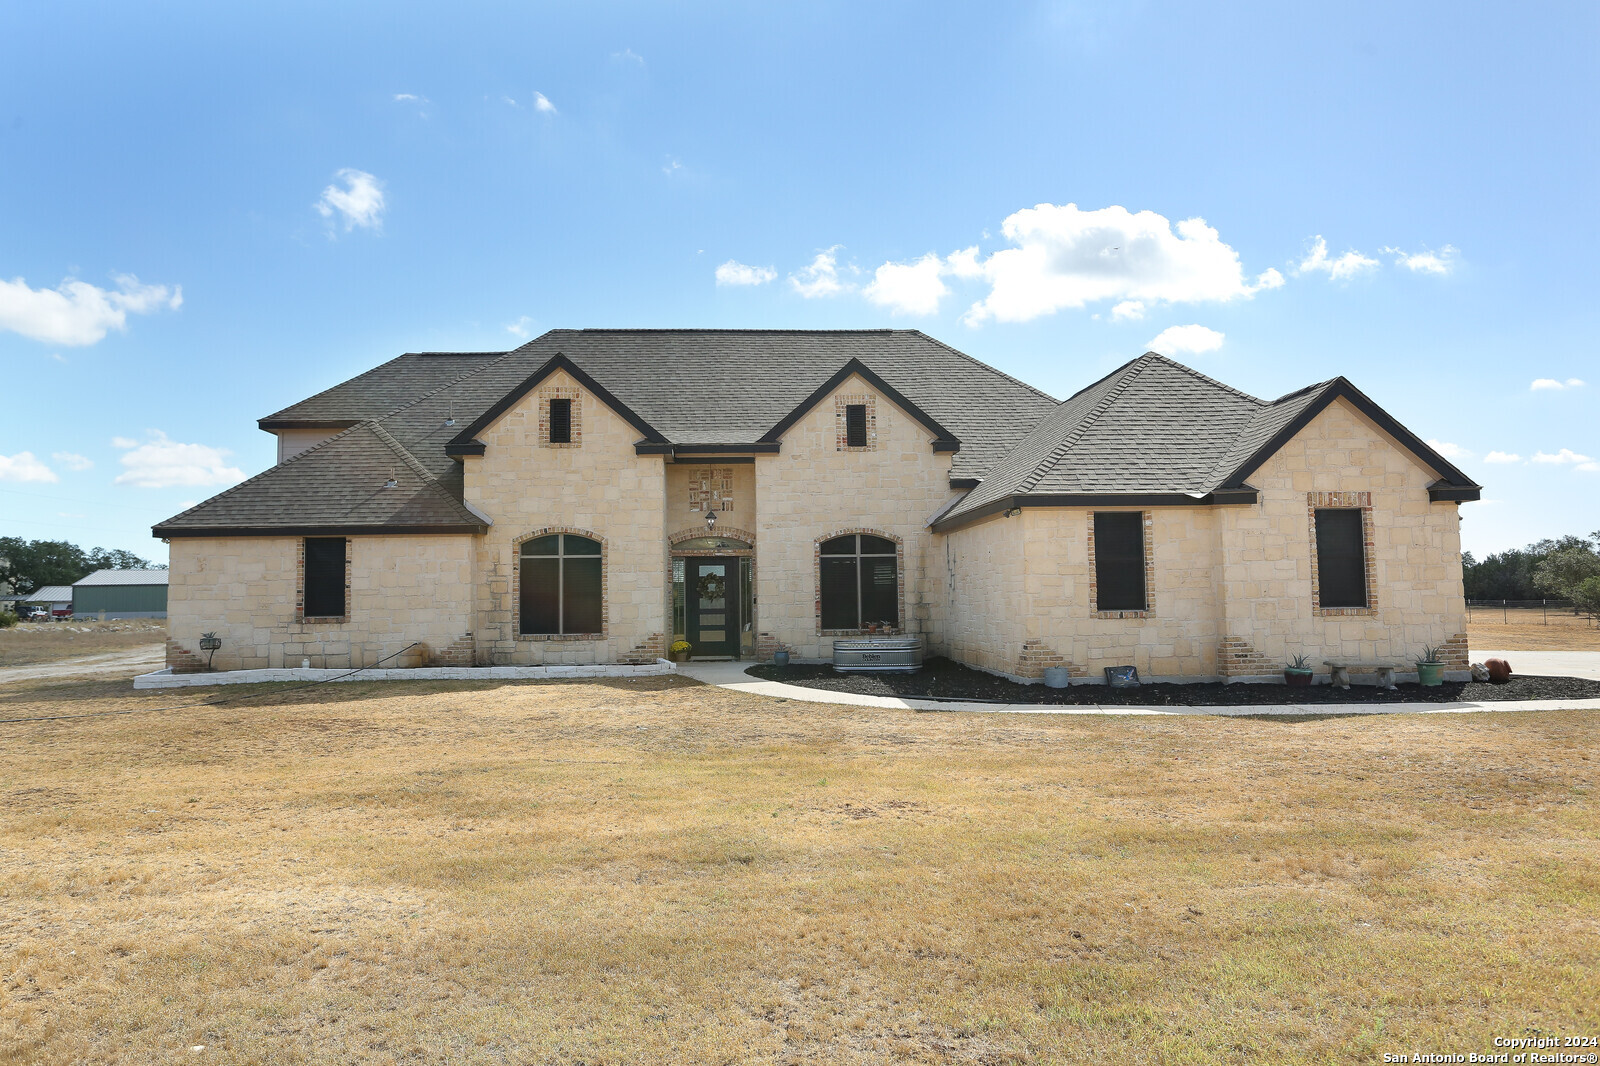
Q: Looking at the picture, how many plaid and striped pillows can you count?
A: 0